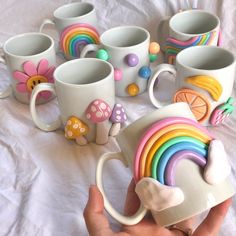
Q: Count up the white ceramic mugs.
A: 7